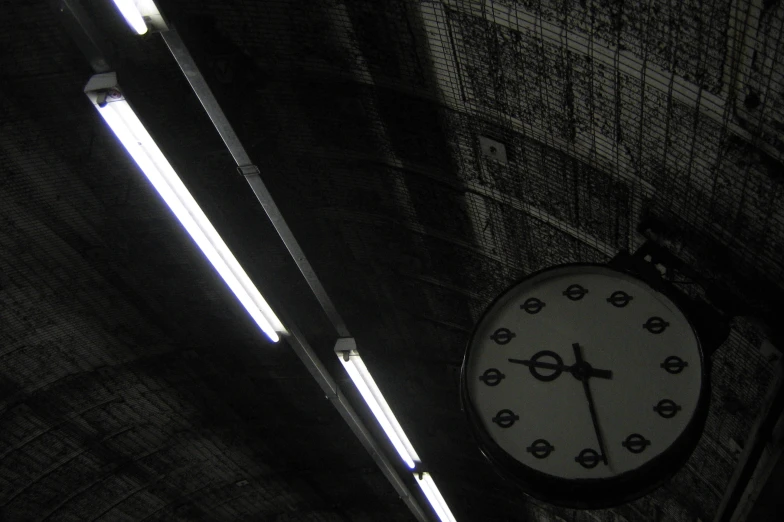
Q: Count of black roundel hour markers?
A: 12